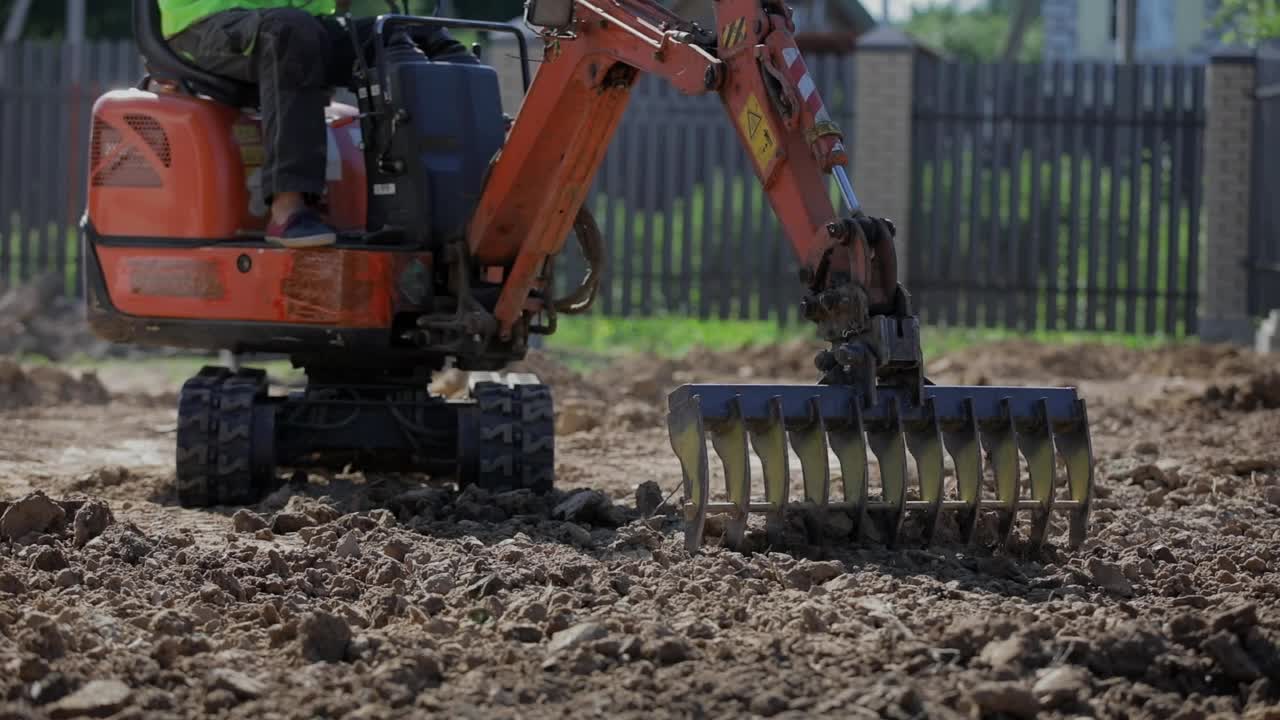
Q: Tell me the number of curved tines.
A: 11